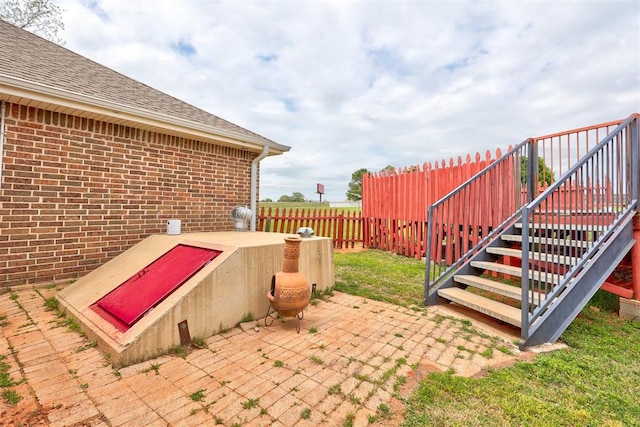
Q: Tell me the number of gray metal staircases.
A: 1